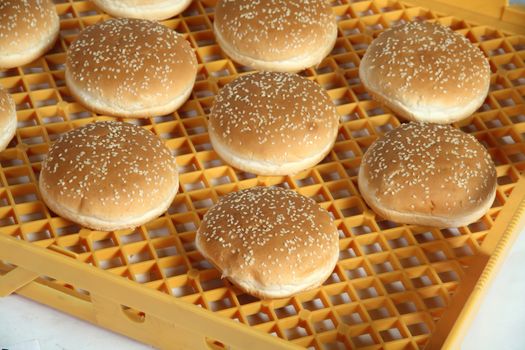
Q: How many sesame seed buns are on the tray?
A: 10